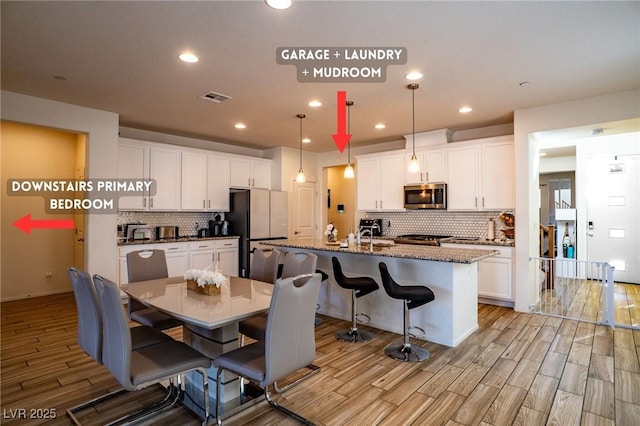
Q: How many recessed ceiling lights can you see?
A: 8